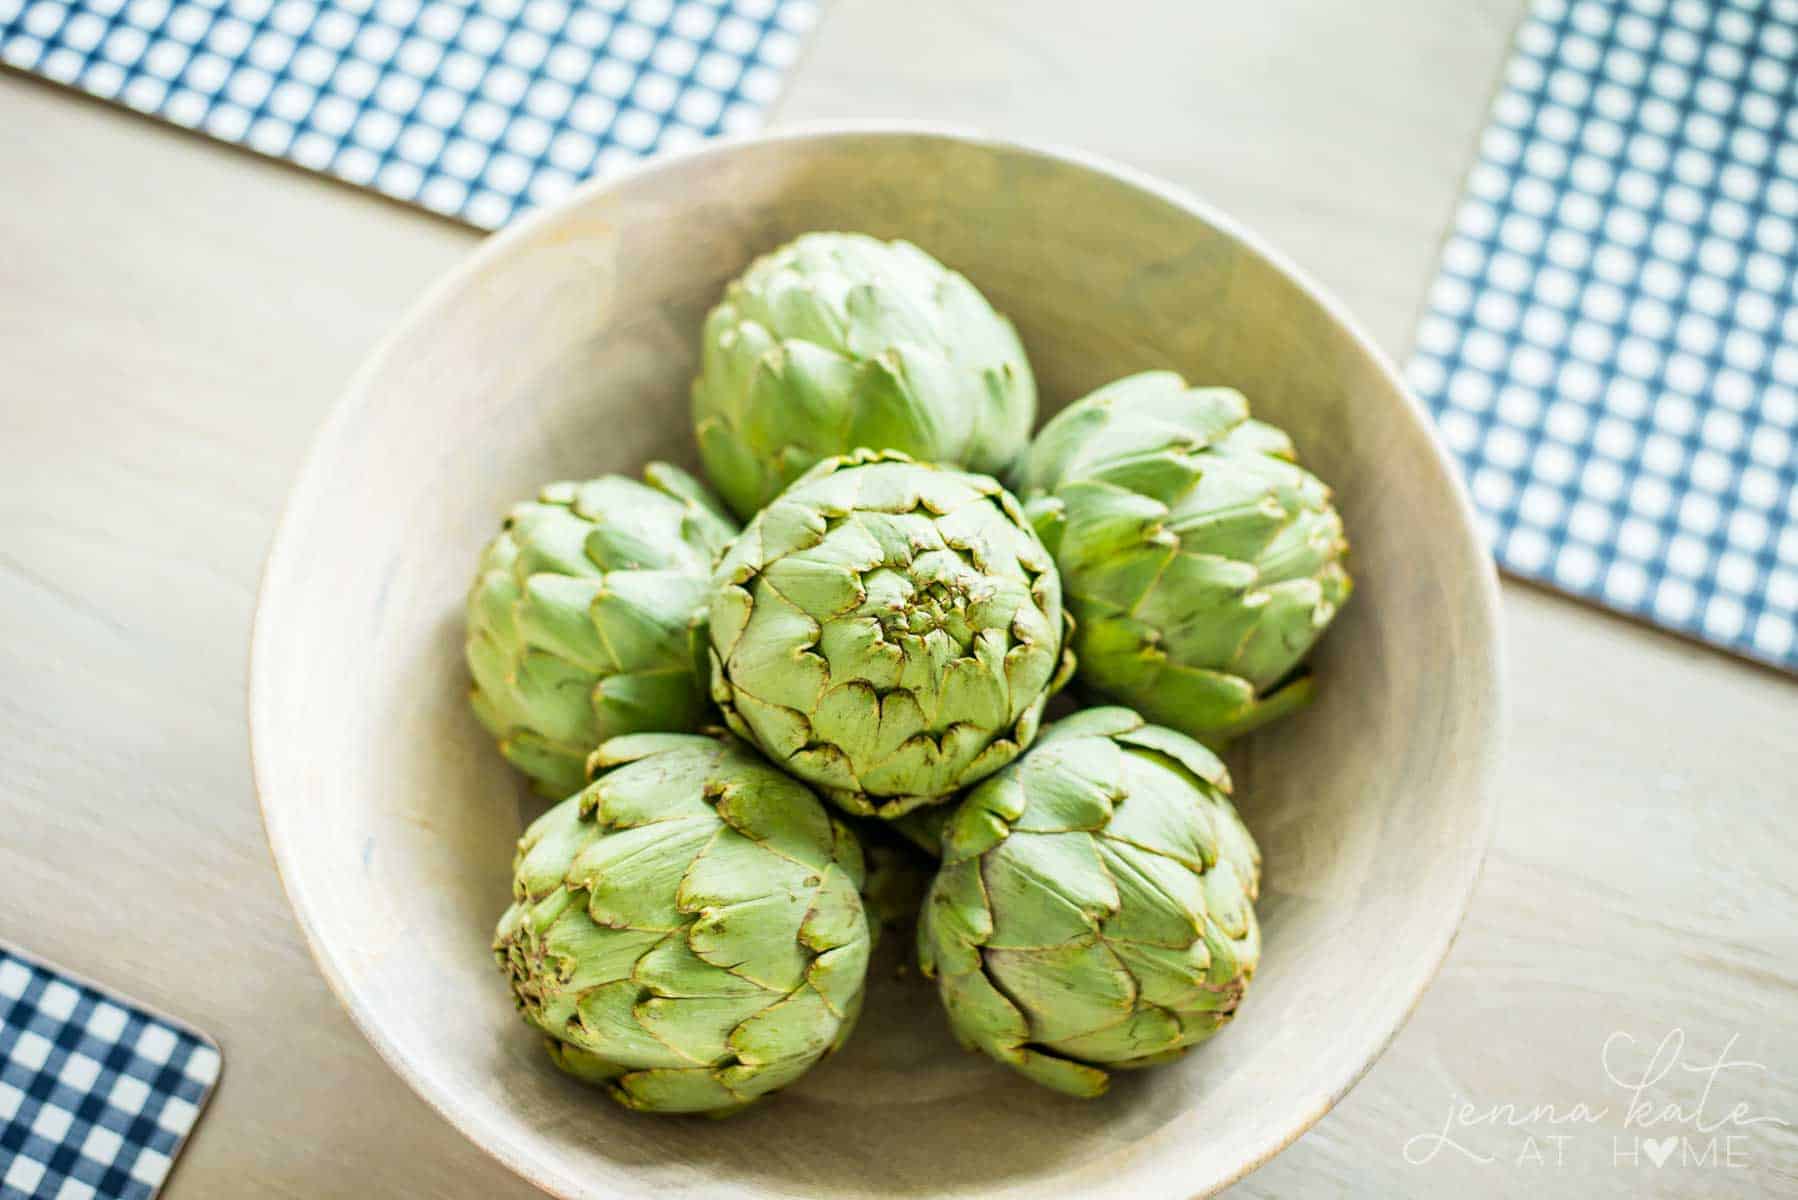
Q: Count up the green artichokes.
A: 6